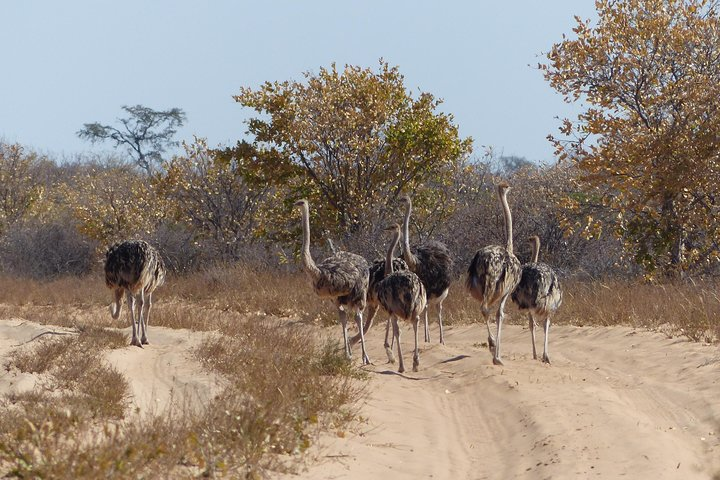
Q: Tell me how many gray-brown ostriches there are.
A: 7